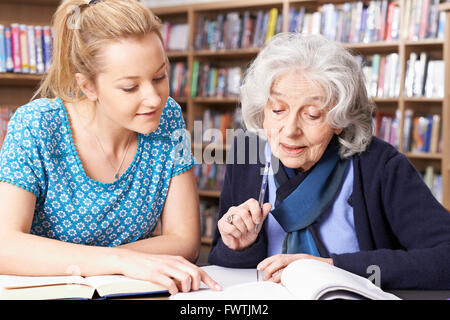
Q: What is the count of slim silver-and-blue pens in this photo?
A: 1